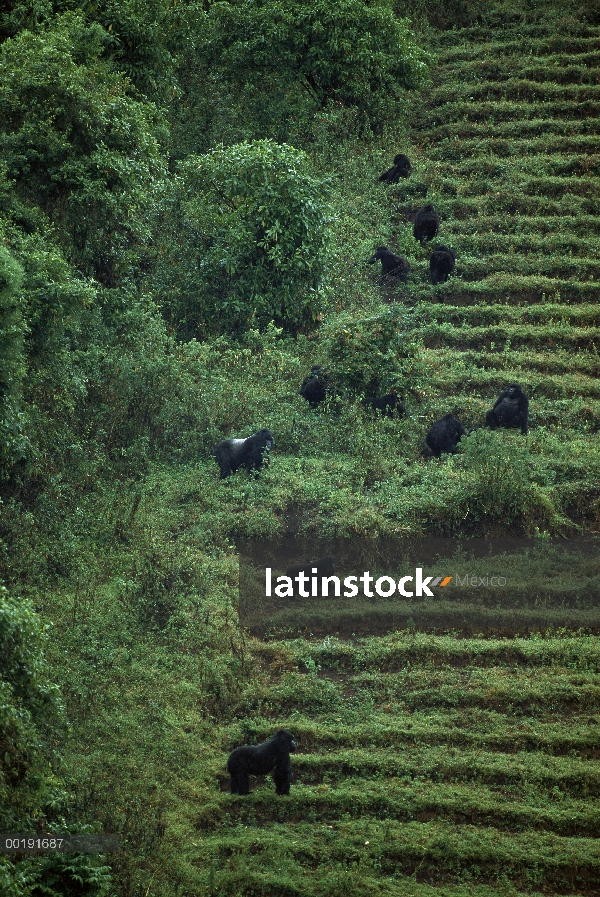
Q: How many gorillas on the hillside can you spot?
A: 11